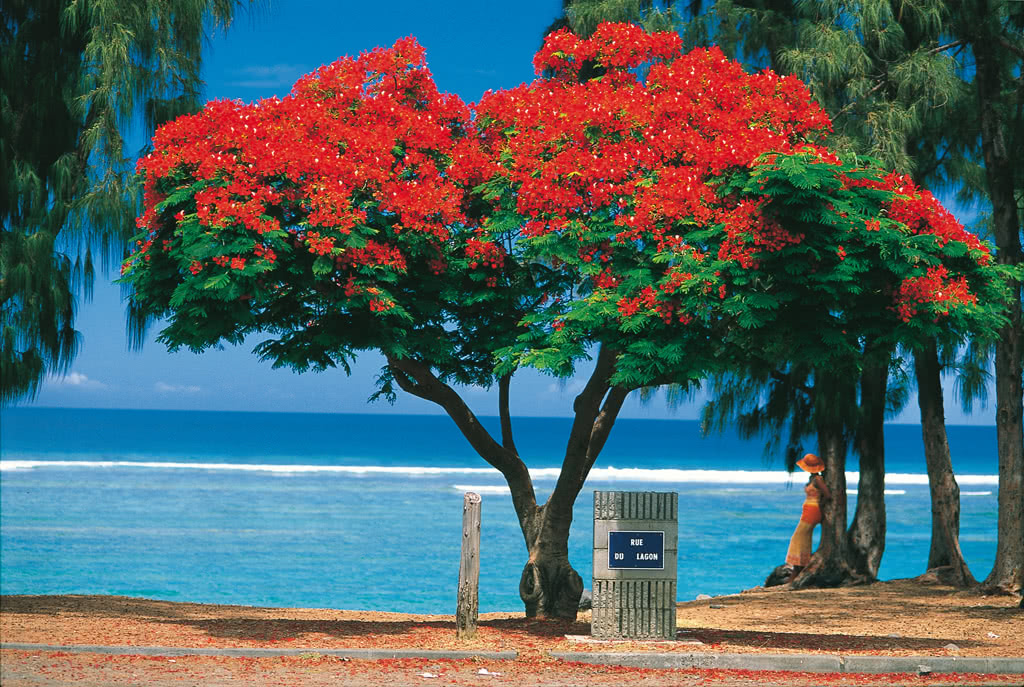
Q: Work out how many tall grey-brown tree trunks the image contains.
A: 4